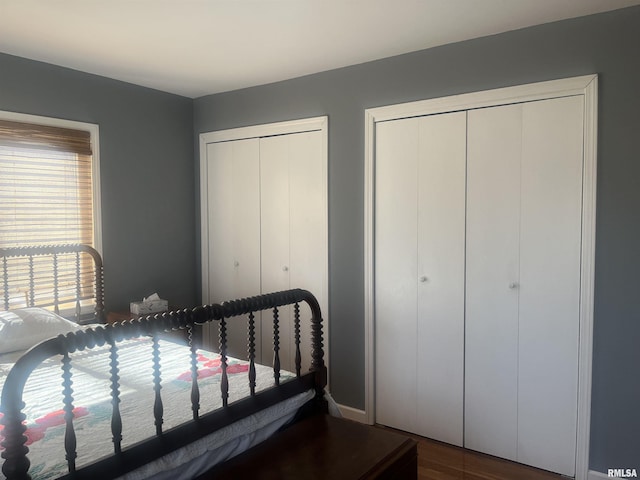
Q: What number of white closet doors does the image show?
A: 4